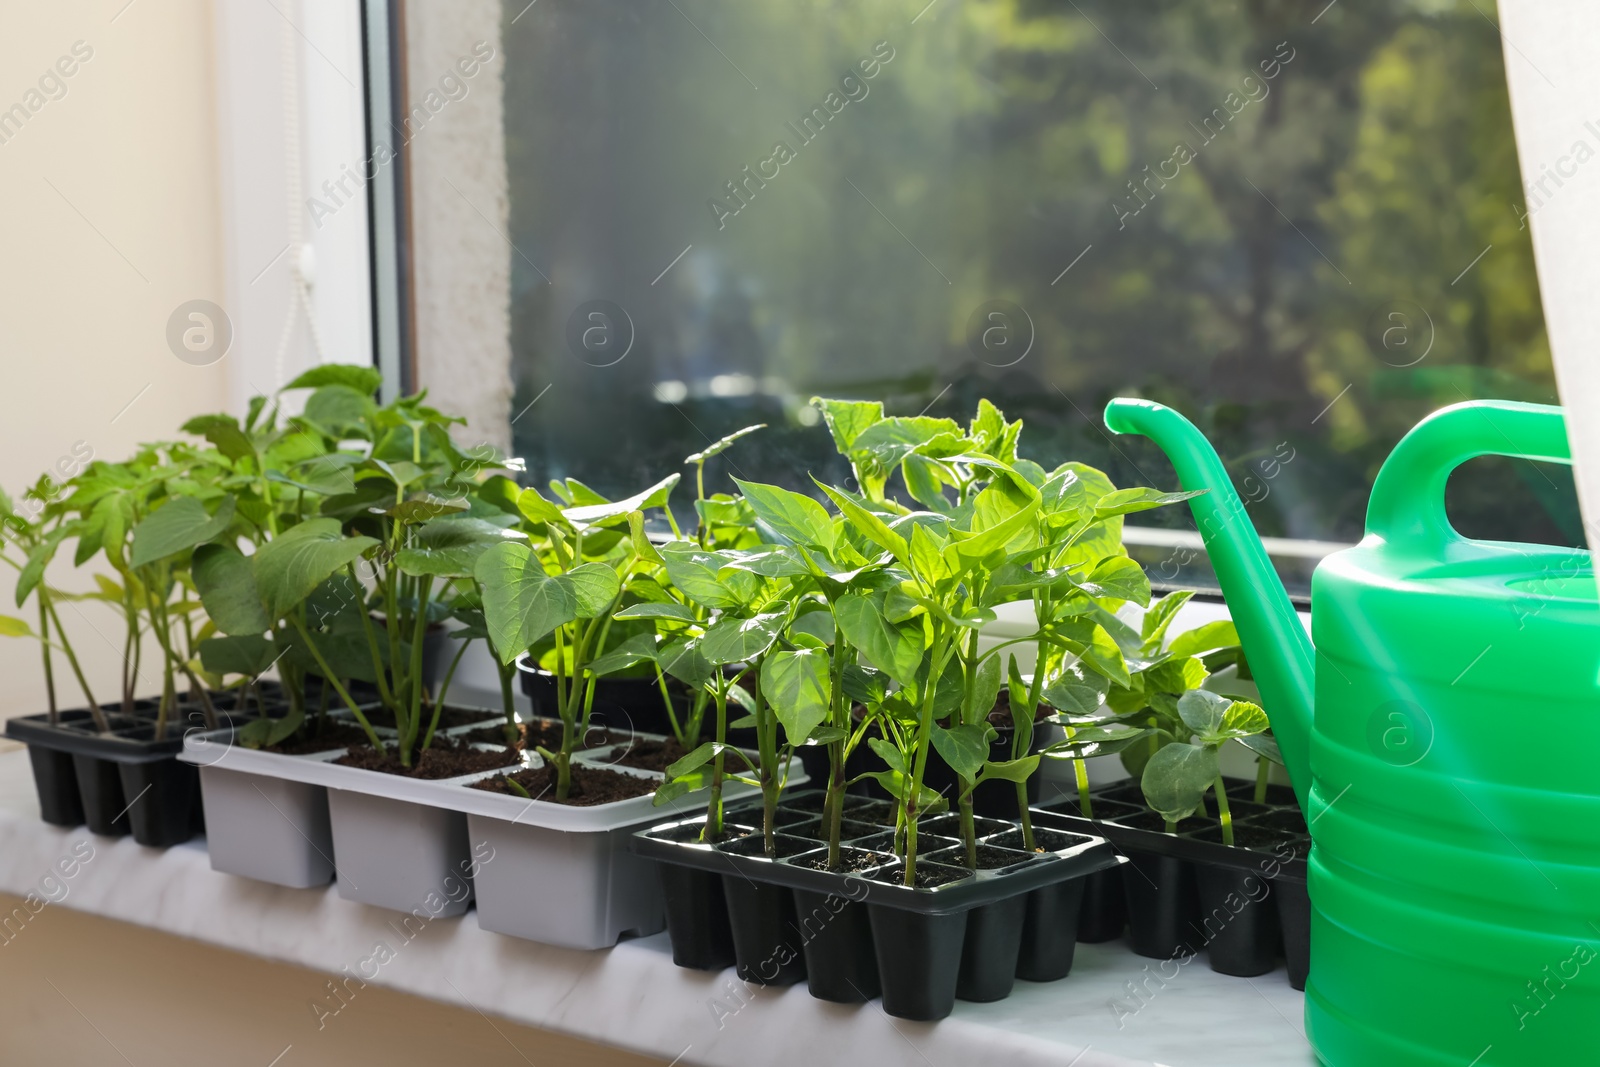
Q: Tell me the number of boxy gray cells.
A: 6